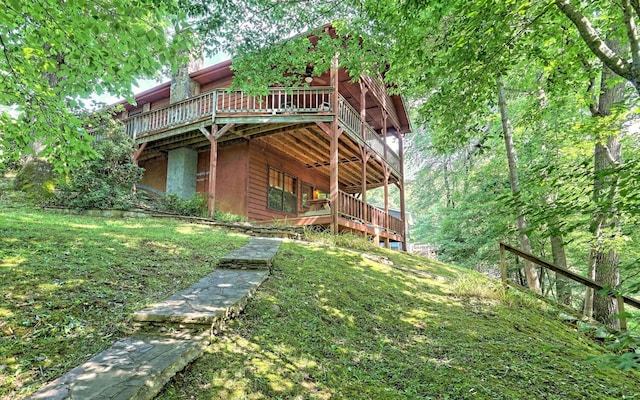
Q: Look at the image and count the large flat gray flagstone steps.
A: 3